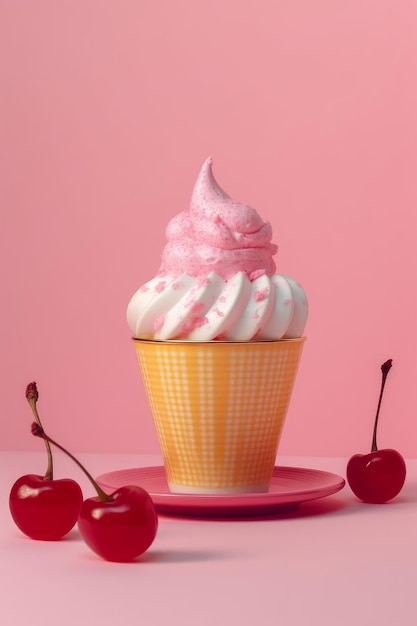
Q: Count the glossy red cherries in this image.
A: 3